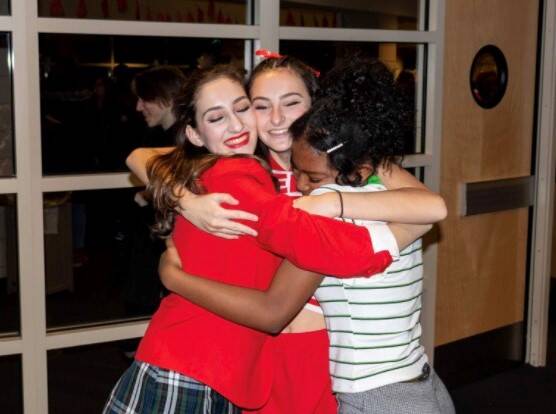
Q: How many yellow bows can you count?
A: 0